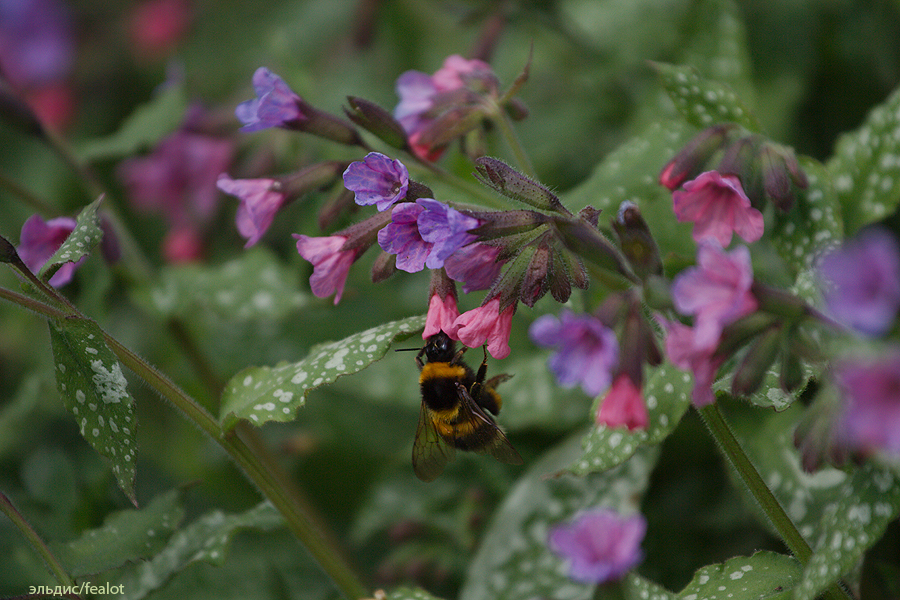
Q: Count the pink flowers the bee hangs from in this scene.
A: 2